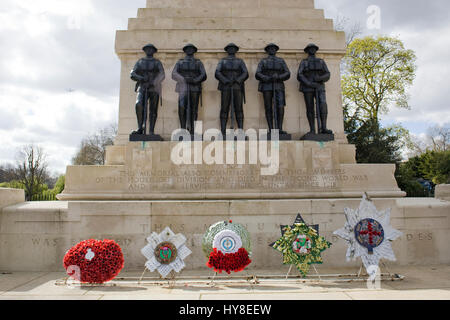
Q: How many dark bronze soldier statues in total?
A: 5